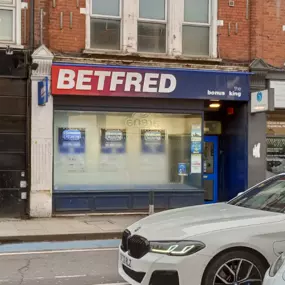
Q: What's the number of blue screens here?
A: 3